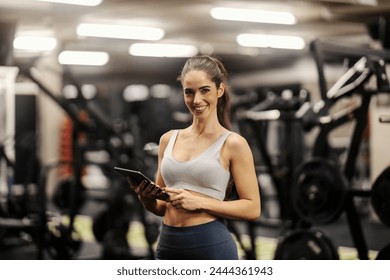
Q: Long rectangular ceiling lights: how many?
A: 7